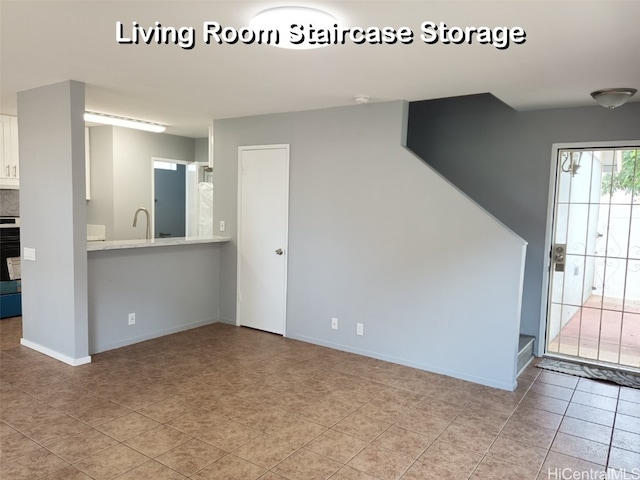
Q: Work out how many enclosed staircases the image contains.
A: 1